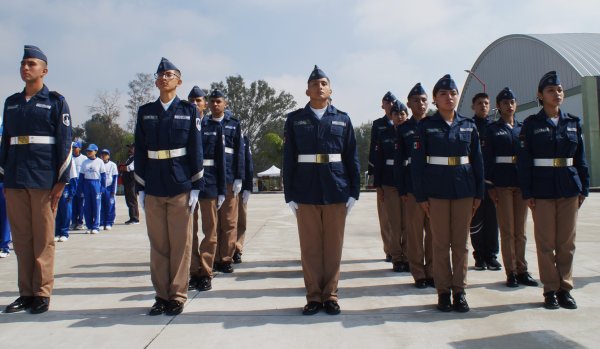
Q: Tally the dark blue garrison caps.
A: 11